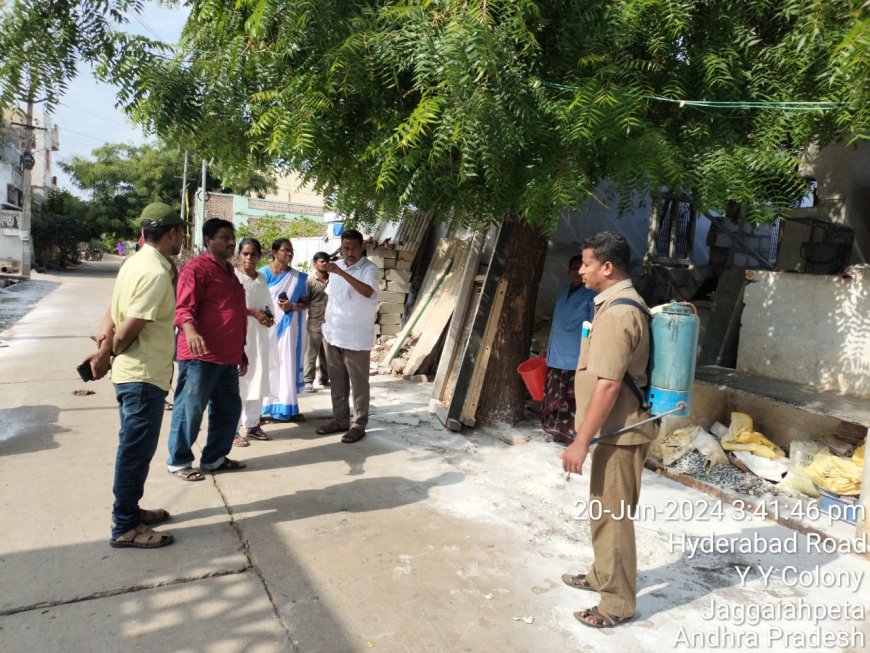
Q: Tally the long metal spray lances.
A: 1